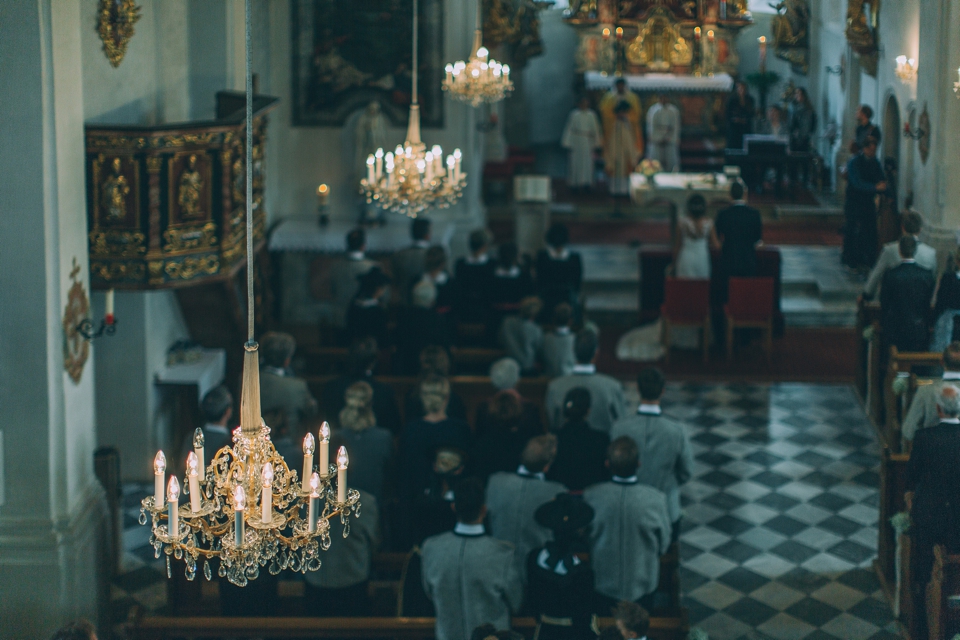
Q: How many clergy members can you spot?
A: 3